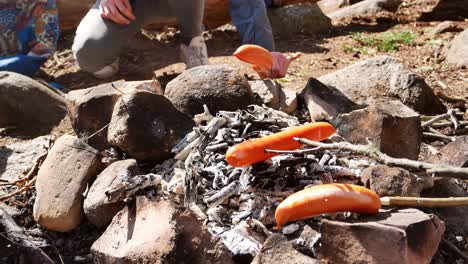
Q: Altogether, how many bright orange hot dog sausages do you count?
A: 3